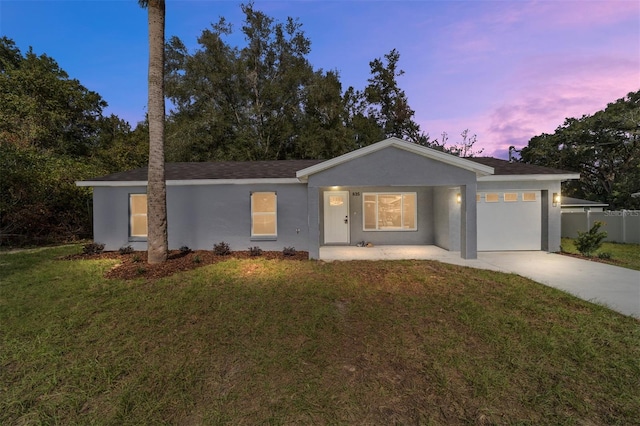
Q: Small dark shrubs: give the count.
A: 6